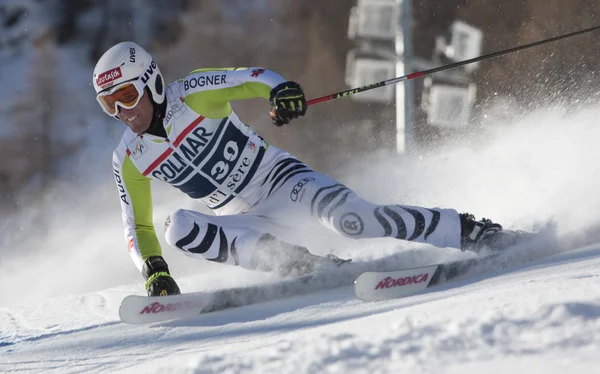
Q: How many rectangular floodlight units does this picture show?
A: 4